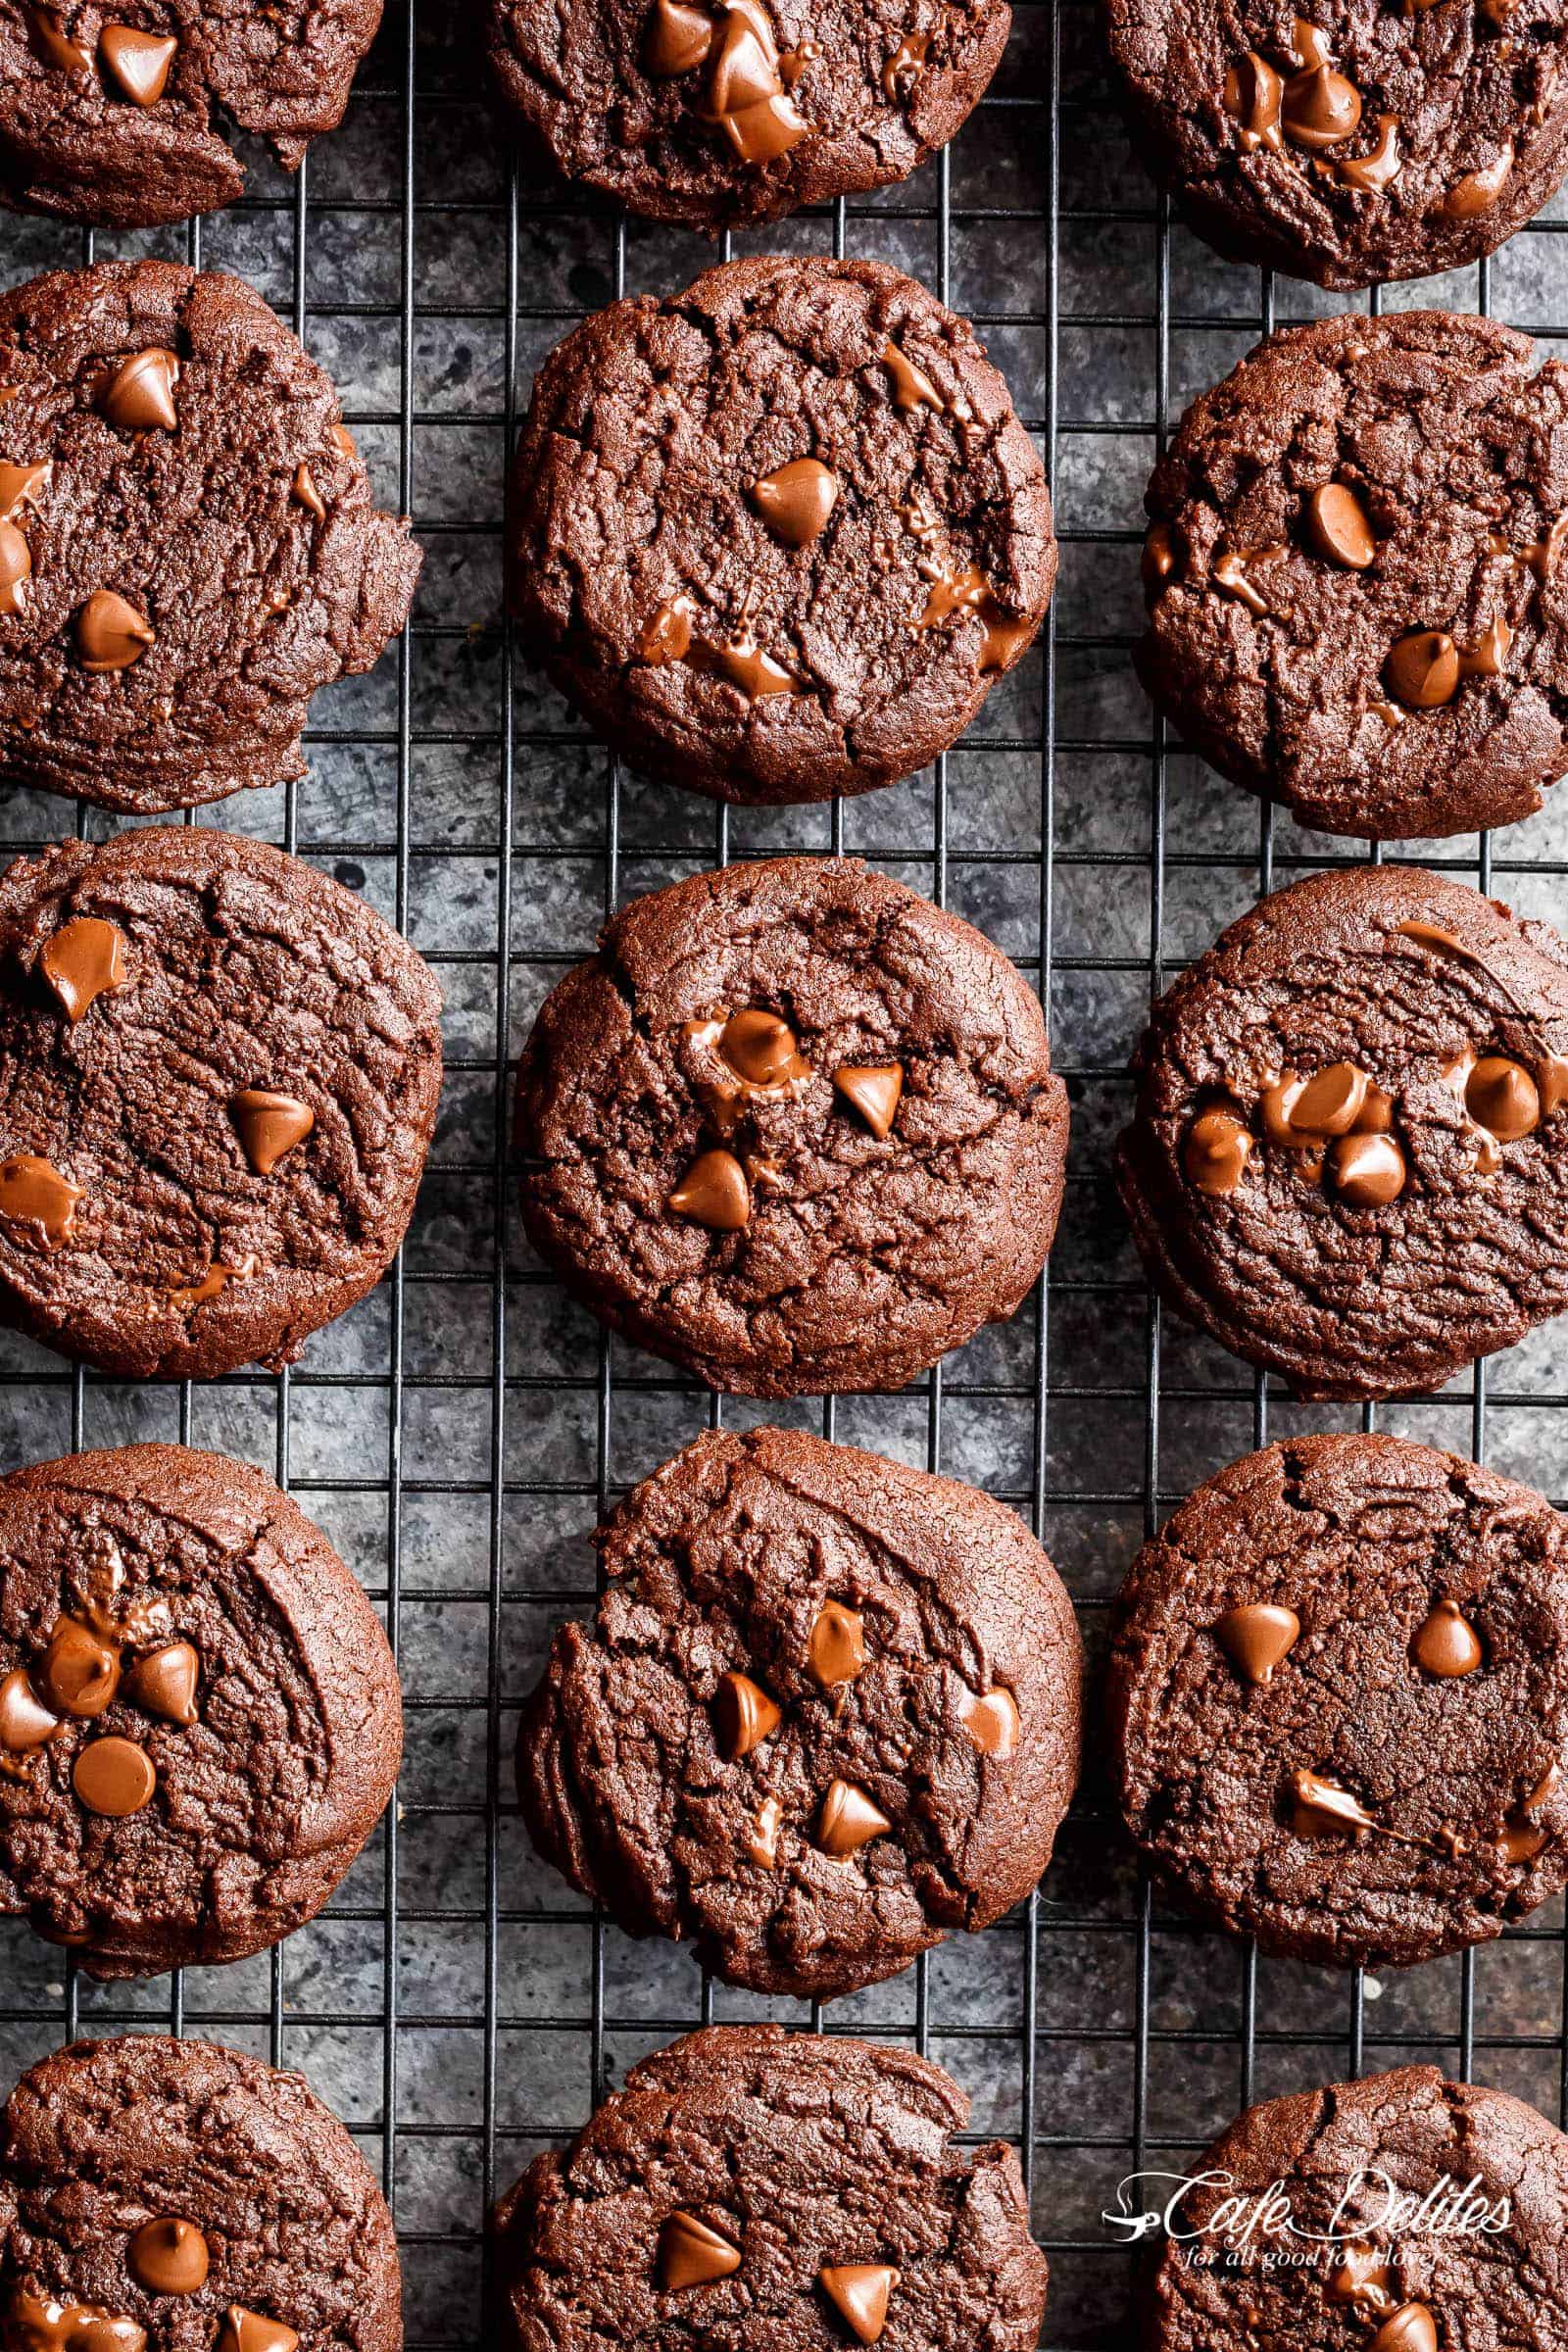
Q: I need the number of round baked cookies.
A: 15